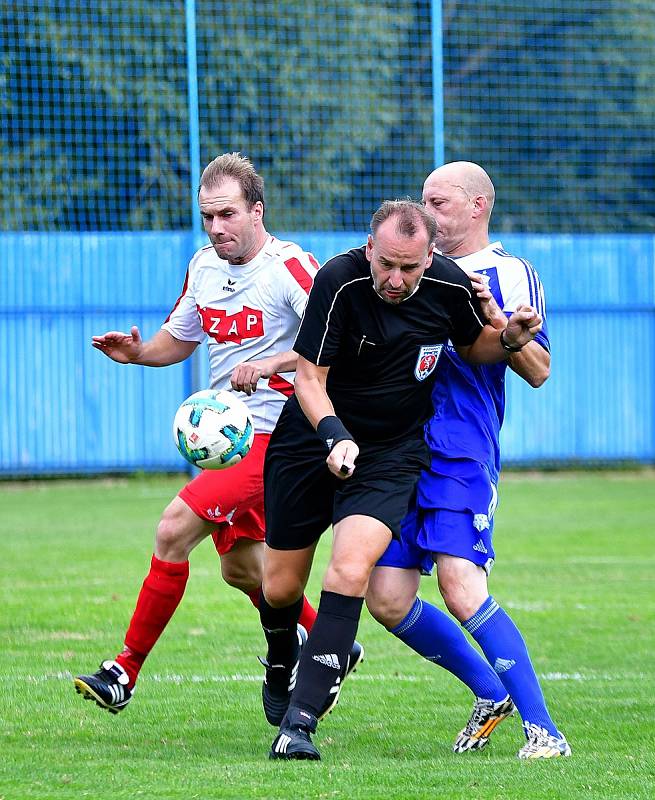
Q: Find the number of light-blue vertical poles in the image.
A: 2